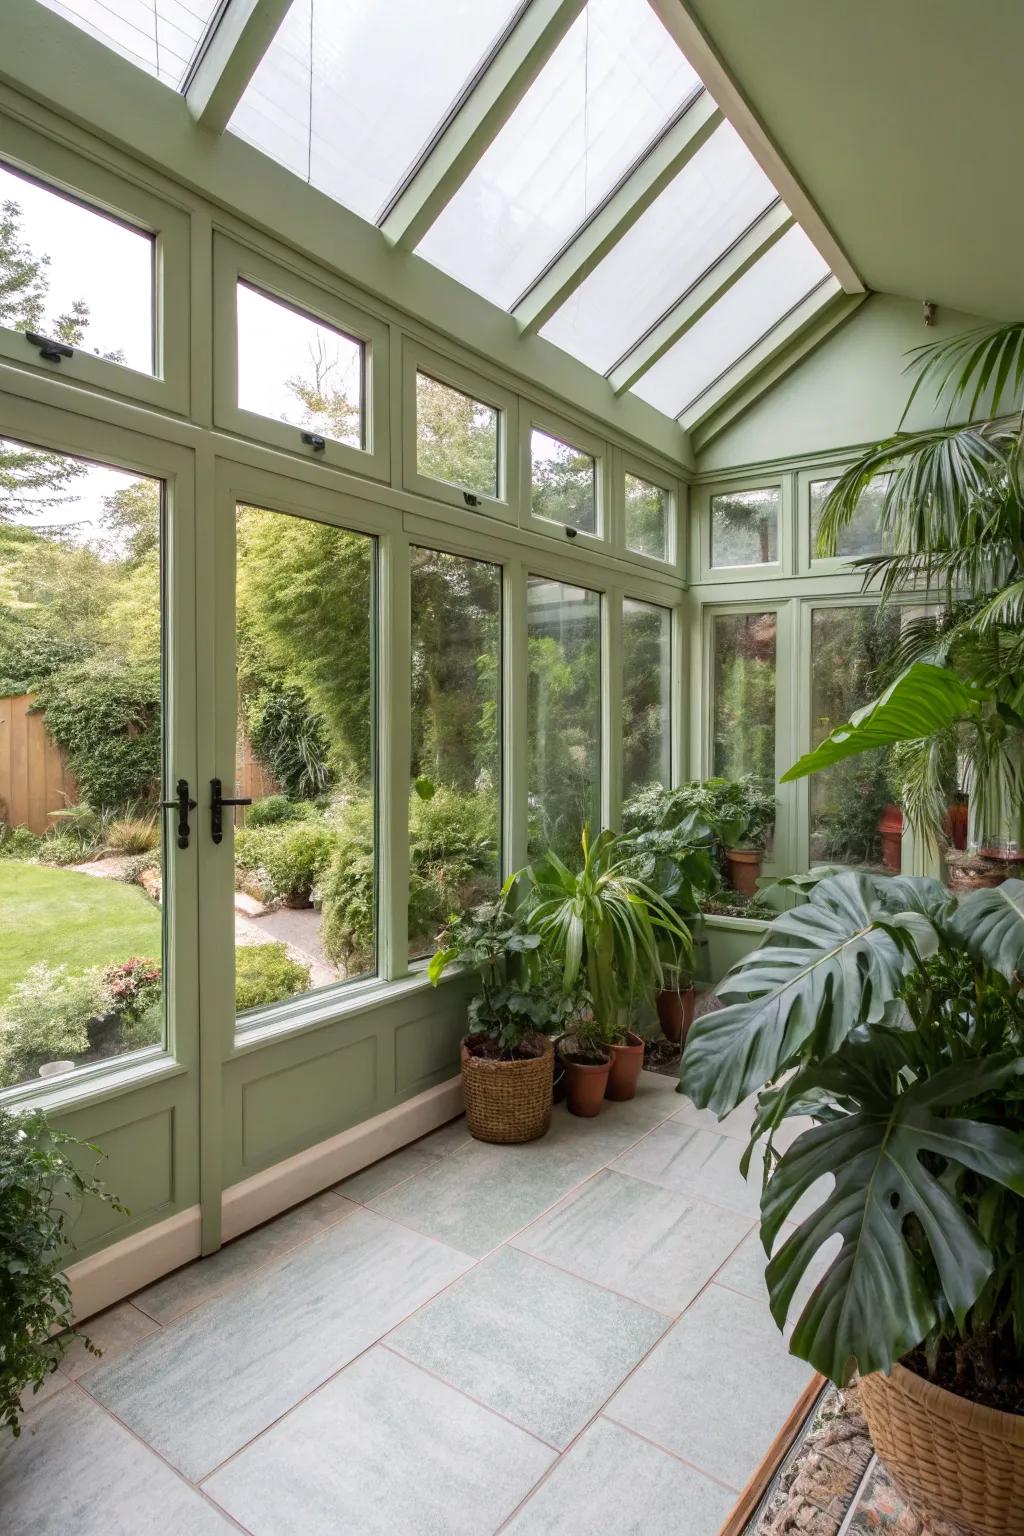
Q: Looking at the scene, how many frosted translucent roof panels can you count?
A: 5